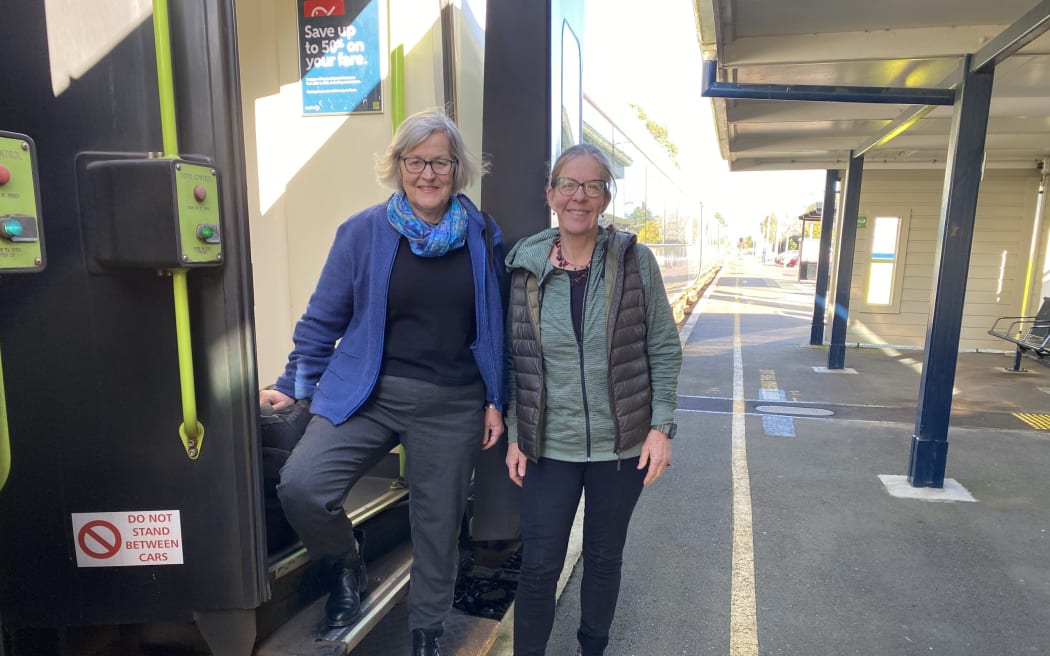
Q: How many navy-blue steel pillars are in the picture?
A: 3